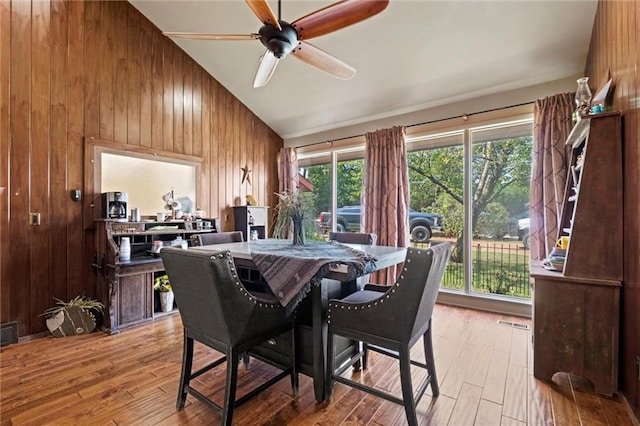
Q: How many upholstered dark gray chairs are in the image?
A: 4